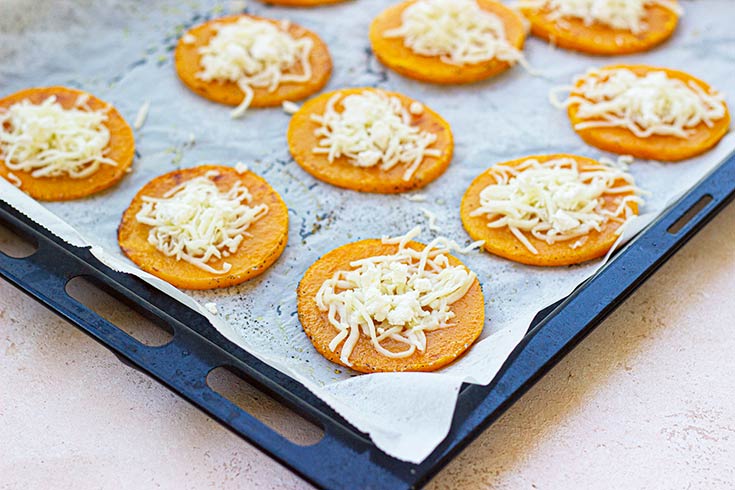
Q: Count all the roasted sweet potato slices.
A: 10